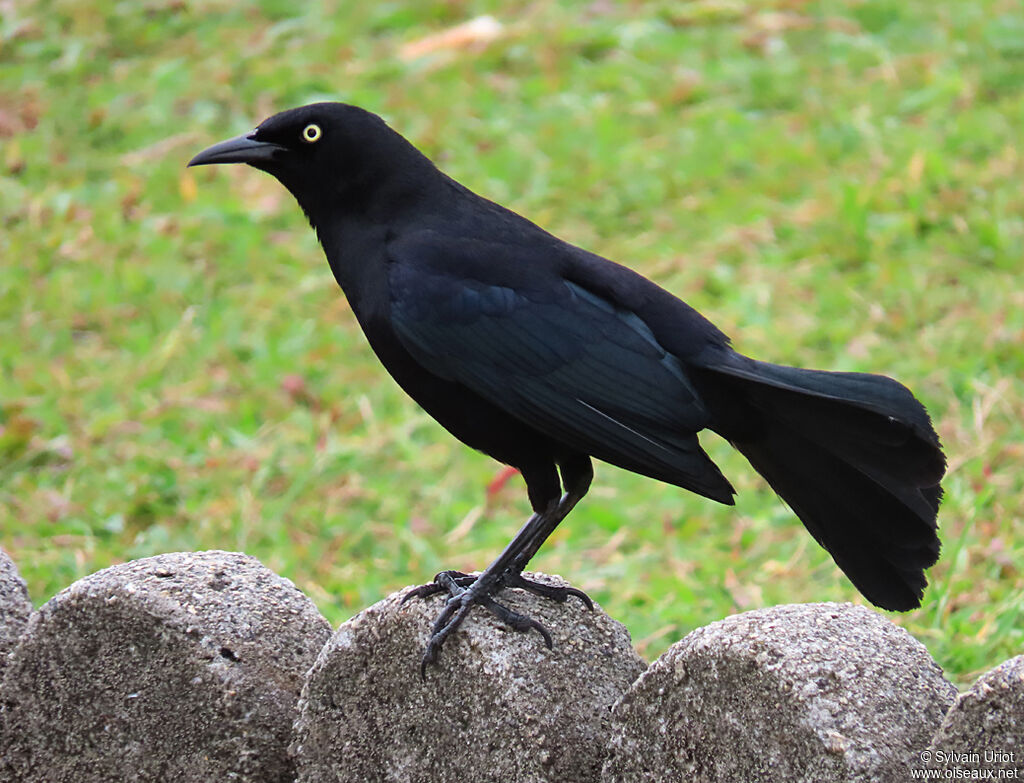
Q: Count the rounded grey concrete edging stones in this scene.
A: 5